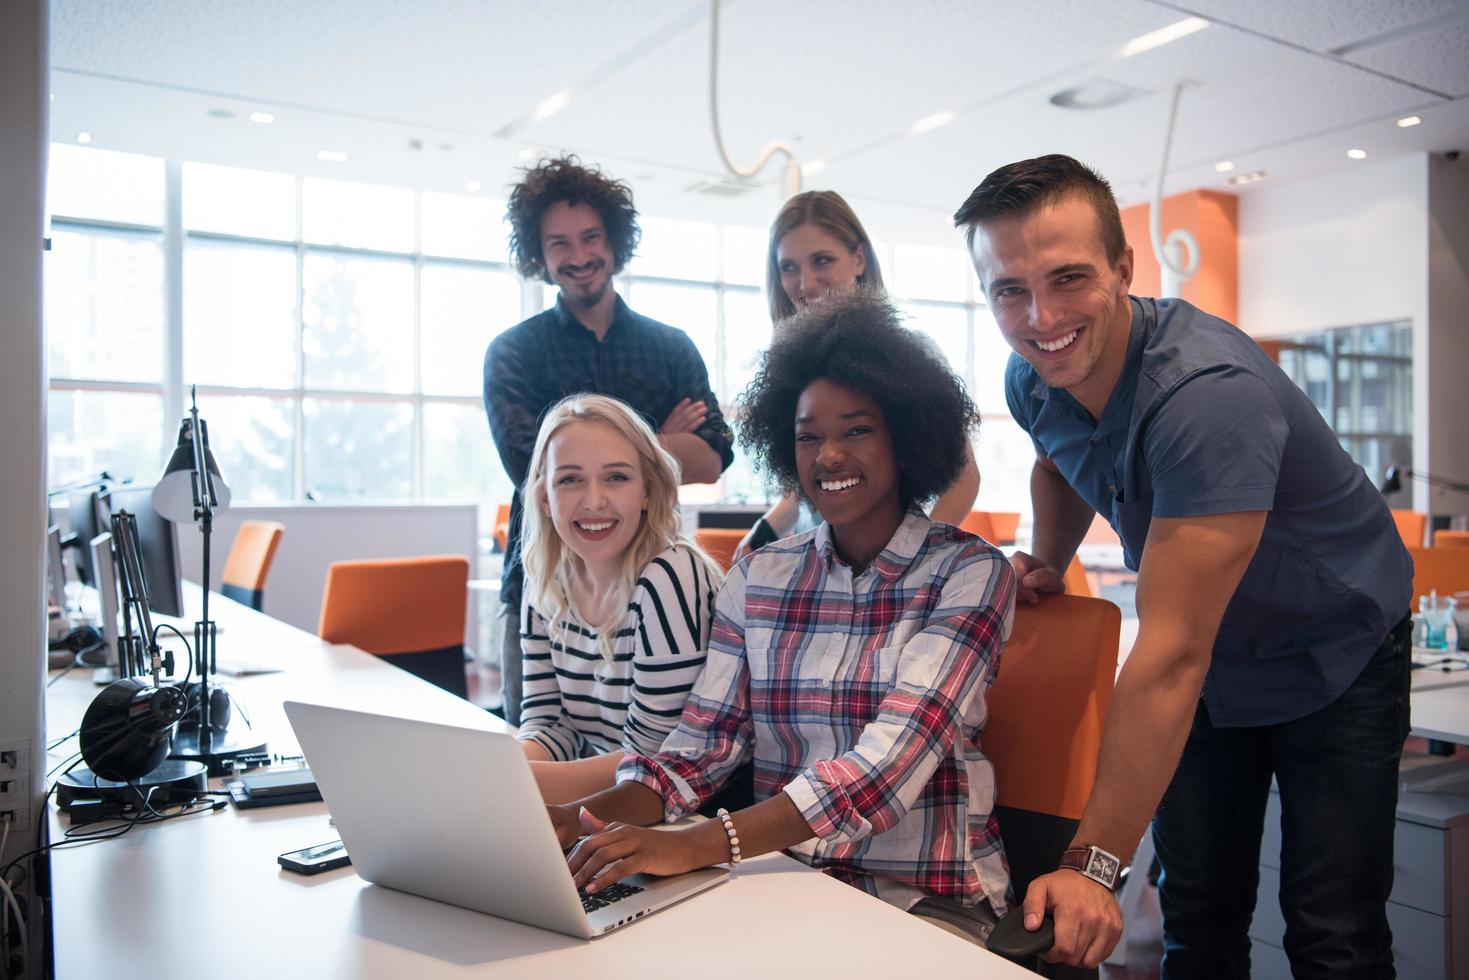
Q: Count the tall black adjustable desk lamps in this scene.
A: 2